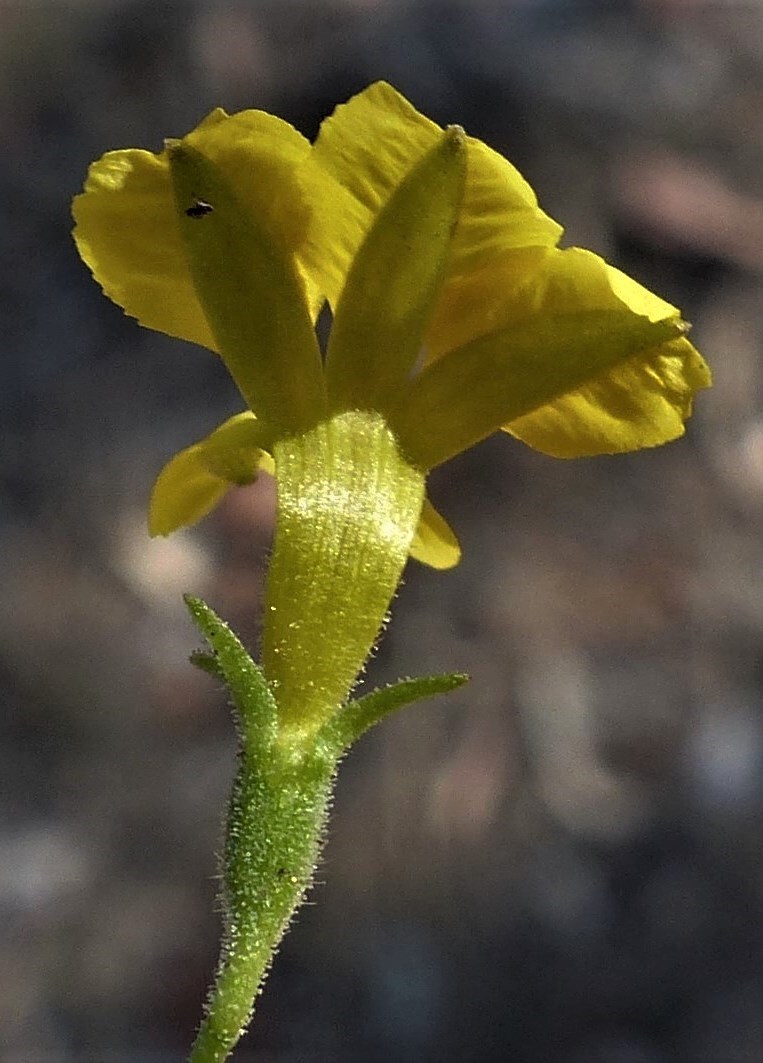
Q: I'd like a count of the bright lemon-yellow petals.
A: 5